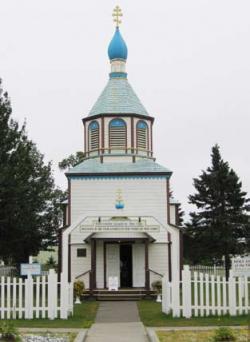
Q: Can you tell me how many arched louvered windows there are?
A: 3